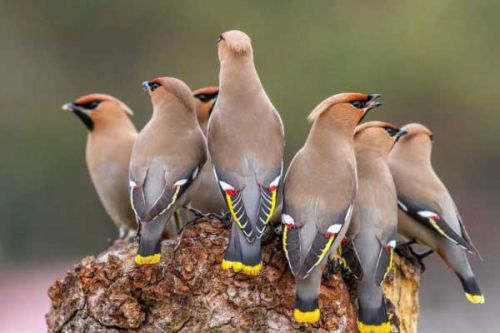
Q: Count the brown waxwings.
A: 7